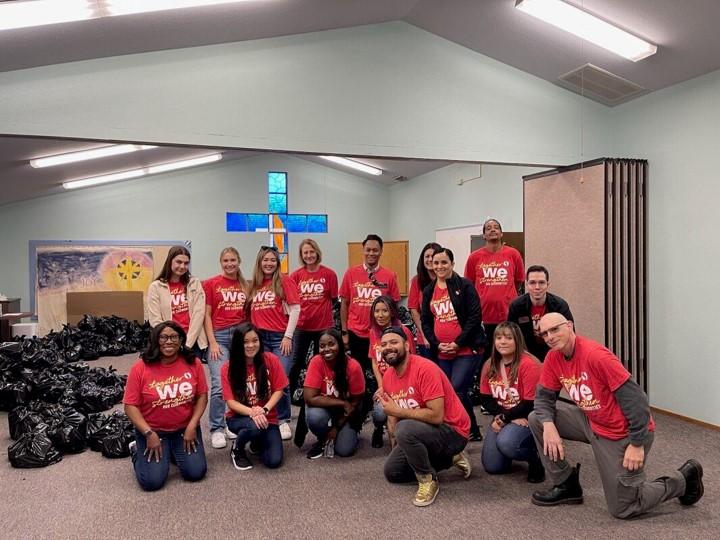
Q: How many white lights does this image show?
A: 5